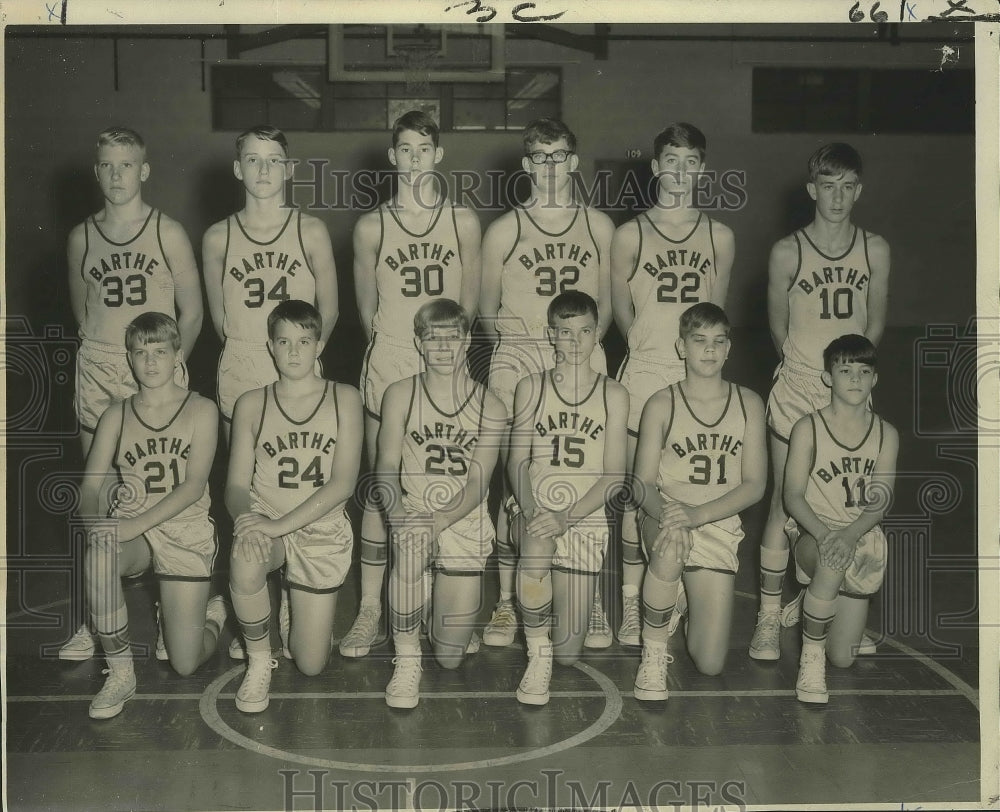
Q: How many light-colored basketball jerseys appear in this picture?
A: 12